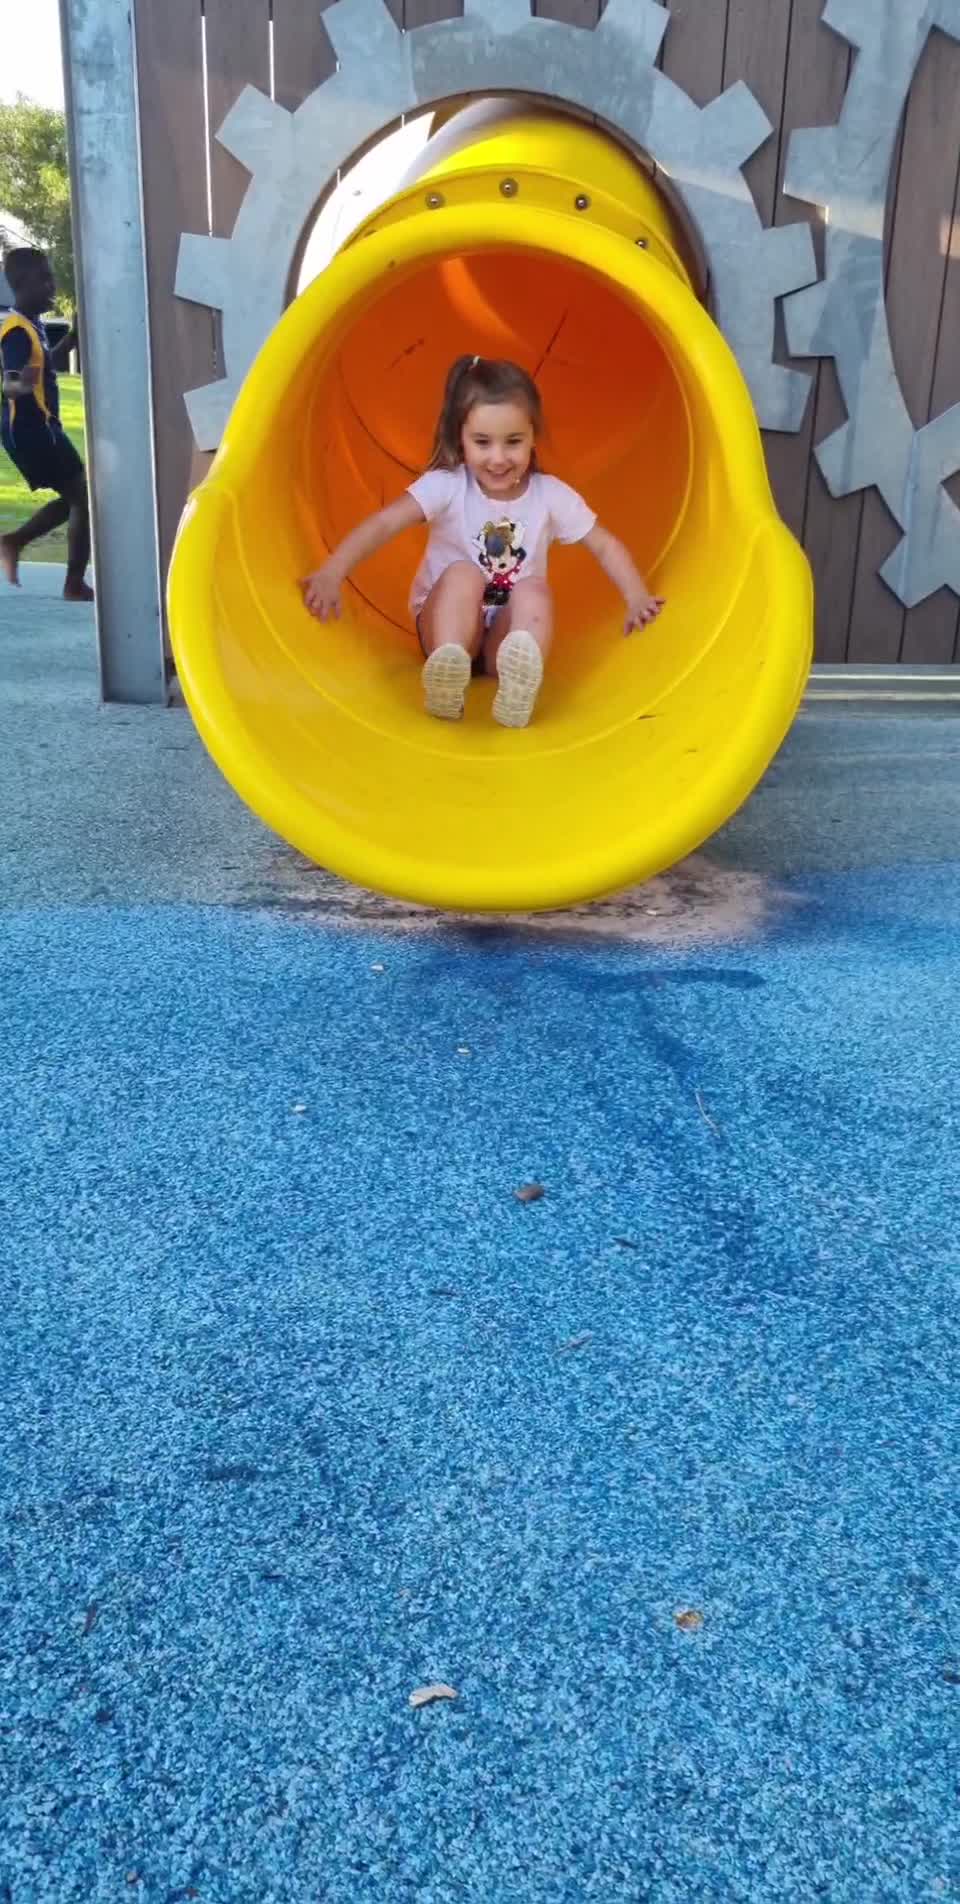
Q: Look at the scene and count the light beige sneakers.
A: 2